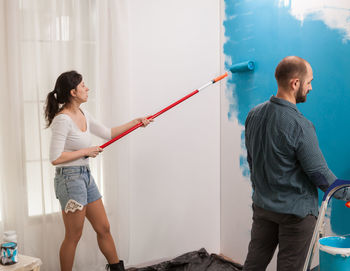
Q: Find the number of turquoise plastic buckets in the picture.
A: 1